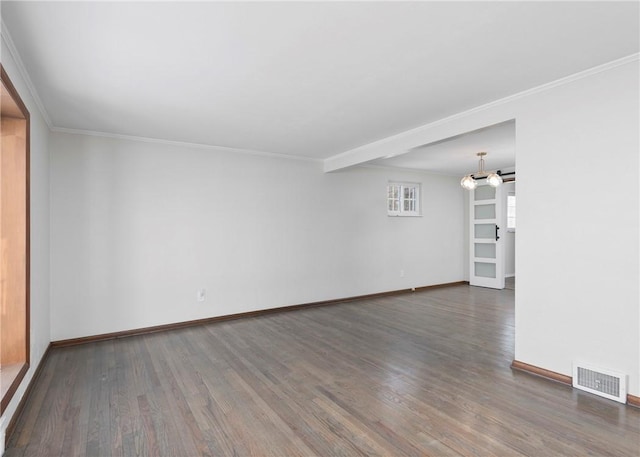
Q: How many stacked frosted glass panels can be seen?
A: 5